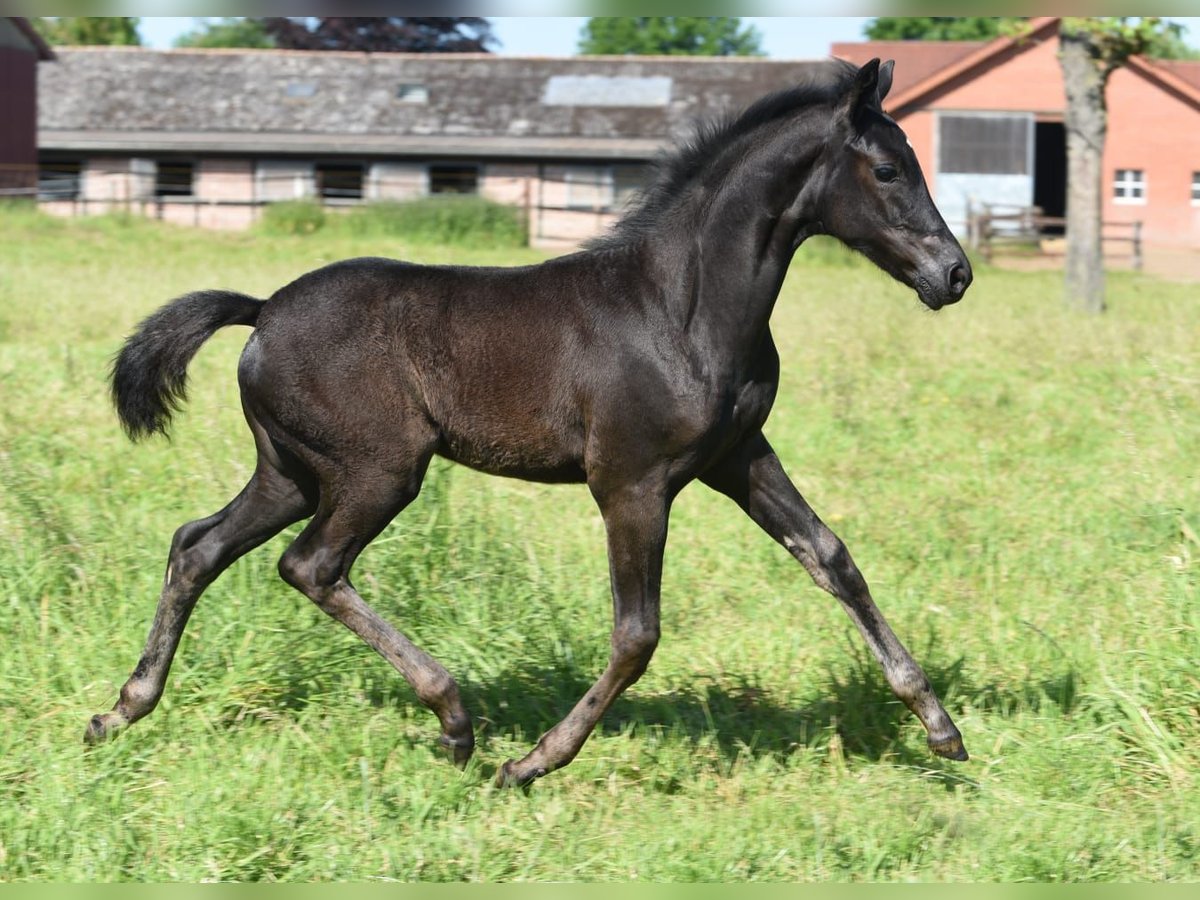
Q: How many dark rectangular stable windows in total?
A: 4